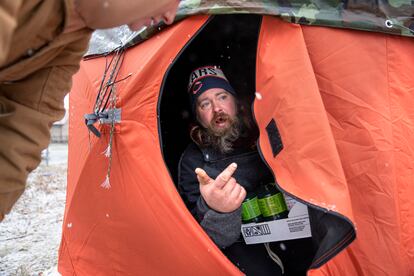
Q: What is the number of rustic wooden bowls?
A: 0